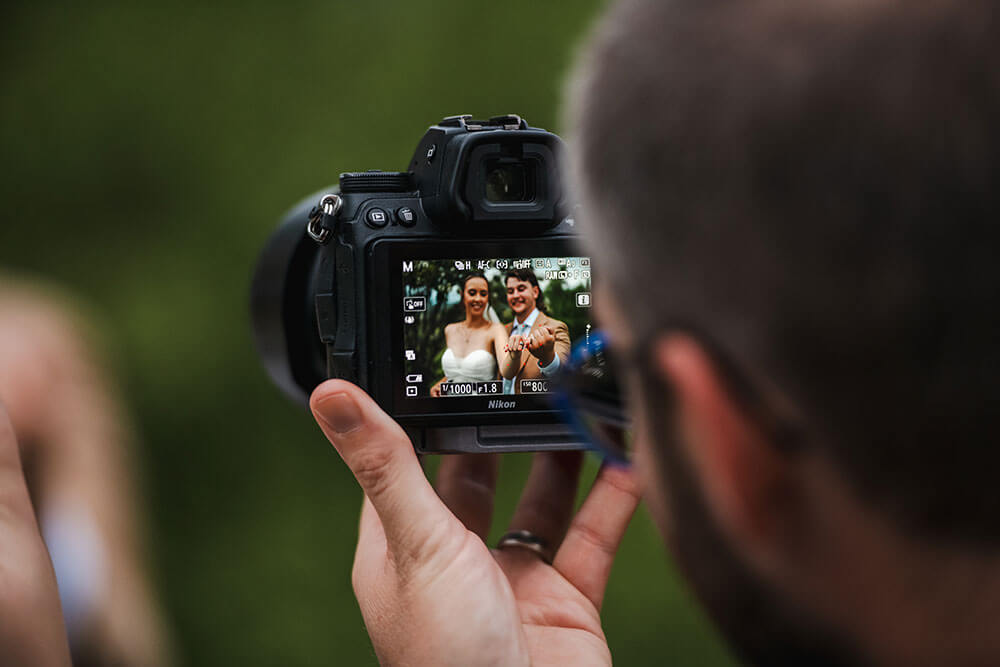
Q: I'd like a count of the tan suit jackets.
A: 1